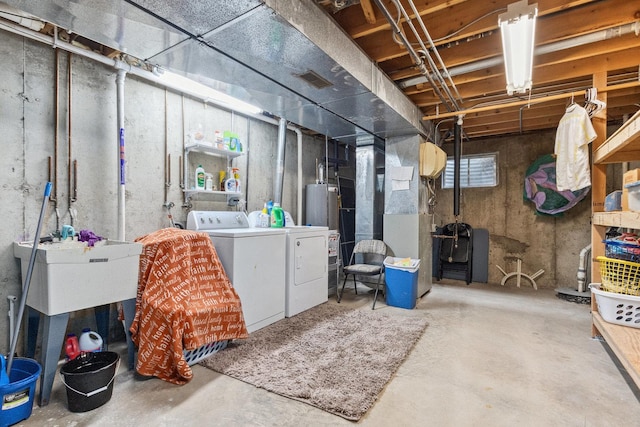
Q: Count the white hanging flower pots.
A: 0